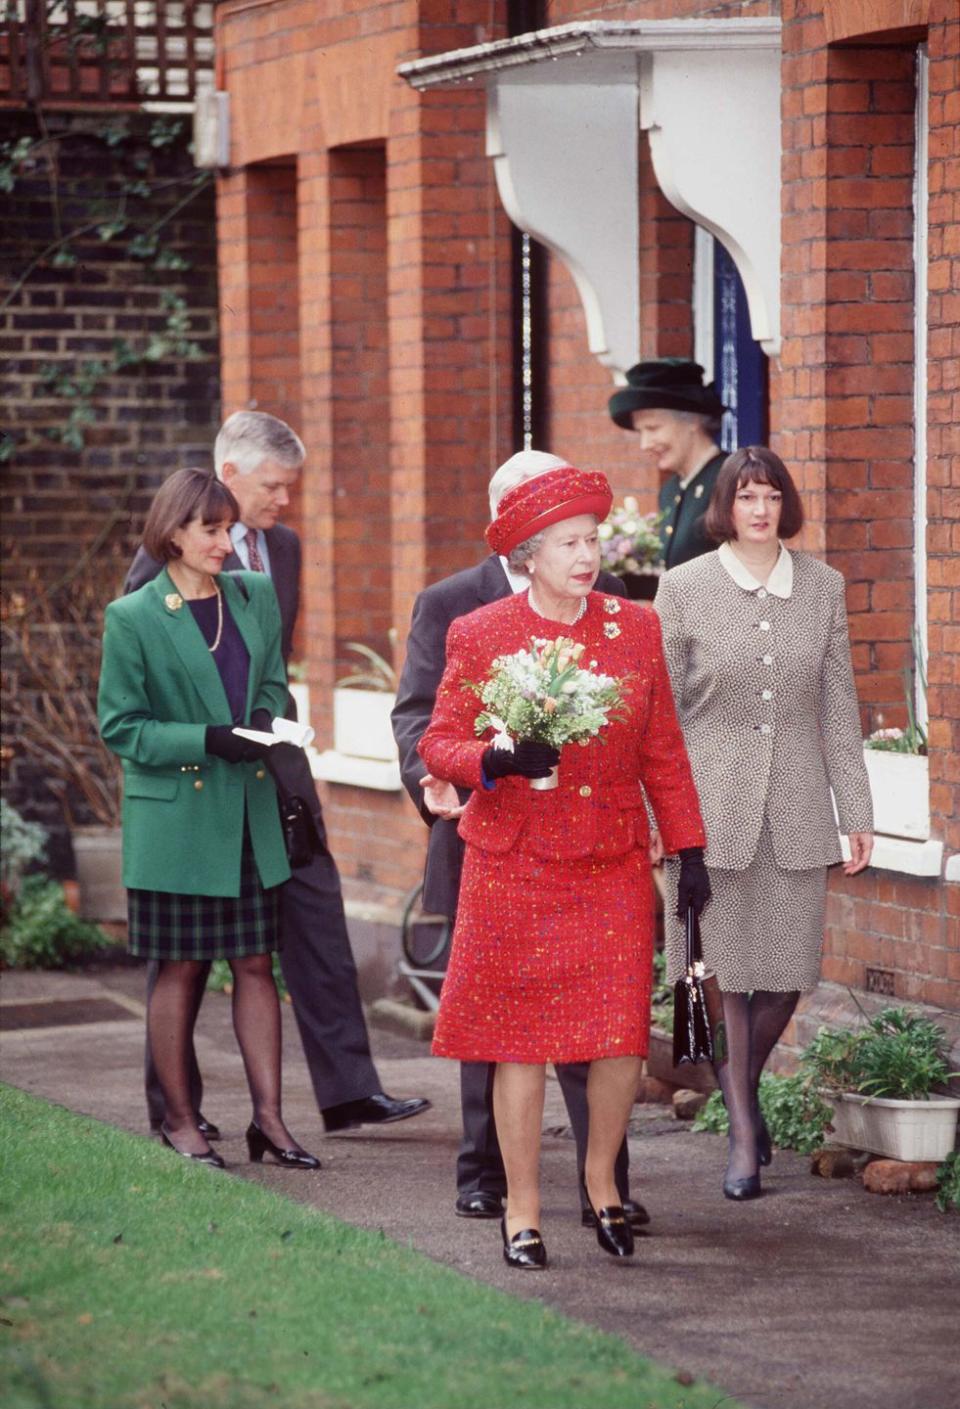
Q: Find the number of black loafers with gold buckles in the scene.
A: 2